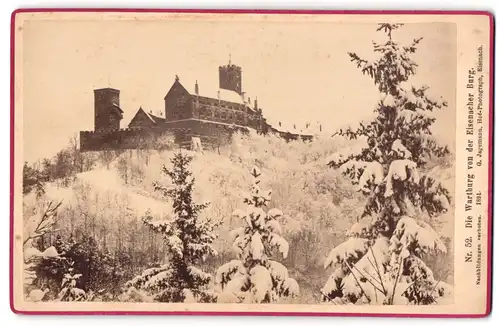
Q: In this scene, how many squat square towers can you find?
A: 2